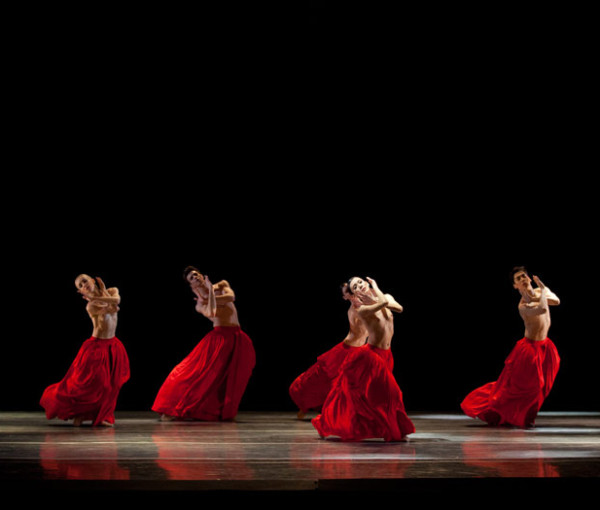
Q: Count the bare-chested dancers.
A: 5